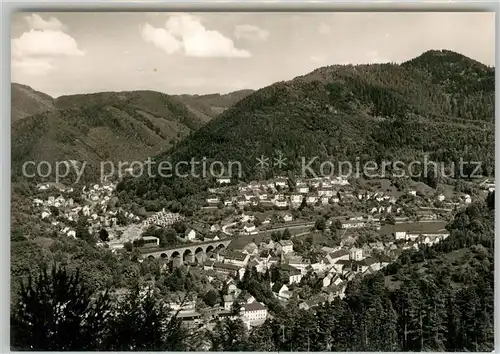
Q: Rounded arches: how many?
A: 7